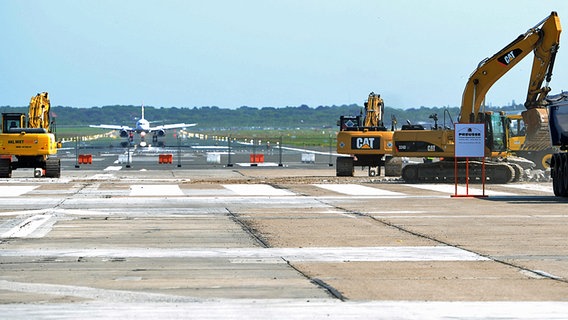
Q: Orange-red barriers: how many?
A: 3